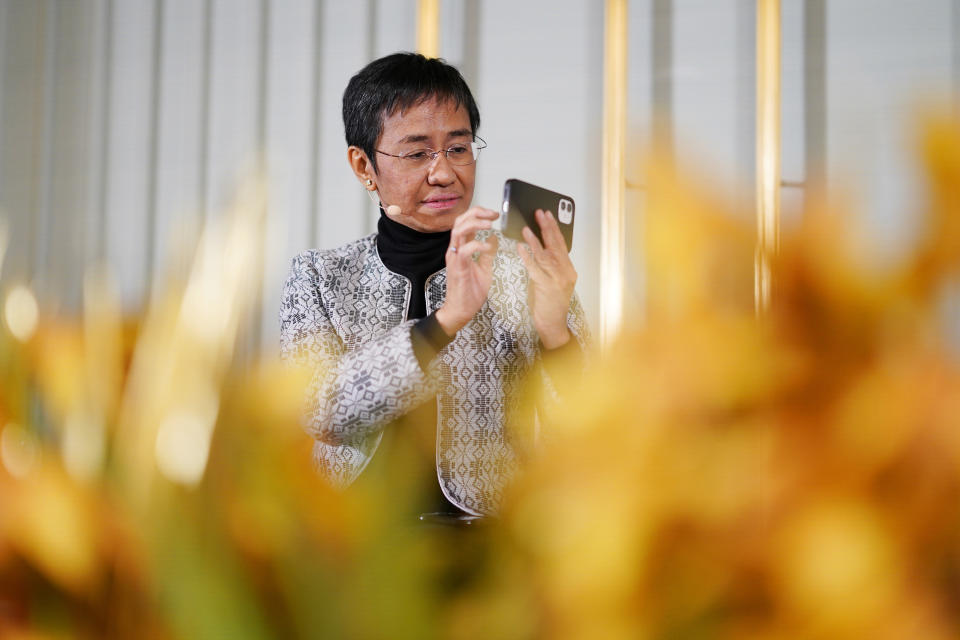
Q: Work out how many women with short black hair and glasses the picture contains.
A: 1